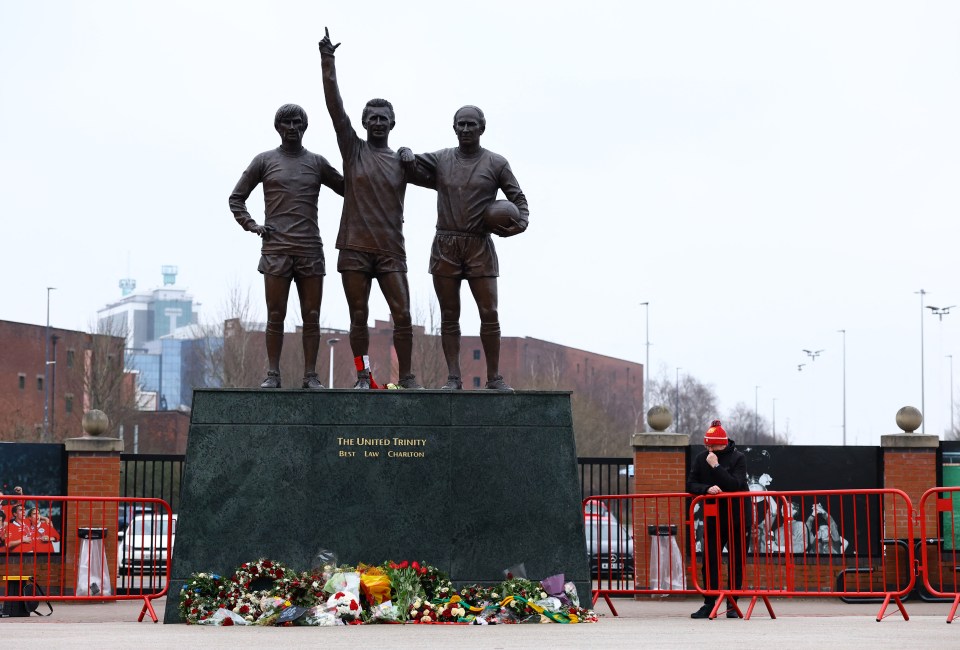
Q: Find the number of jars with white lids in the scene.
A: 0